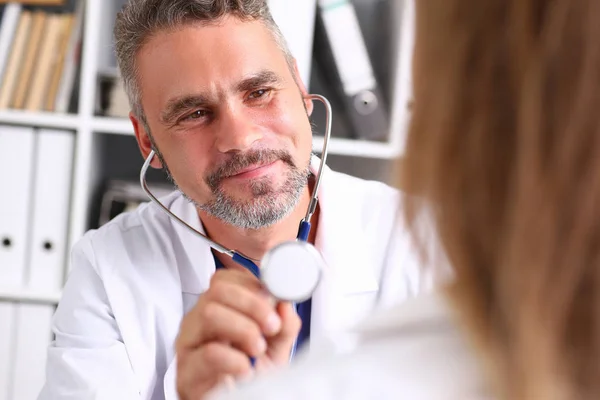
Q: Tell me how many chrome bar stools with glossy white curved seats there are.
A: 0